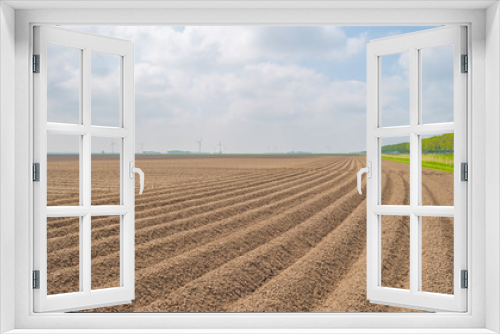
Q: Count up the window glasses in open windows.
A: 12